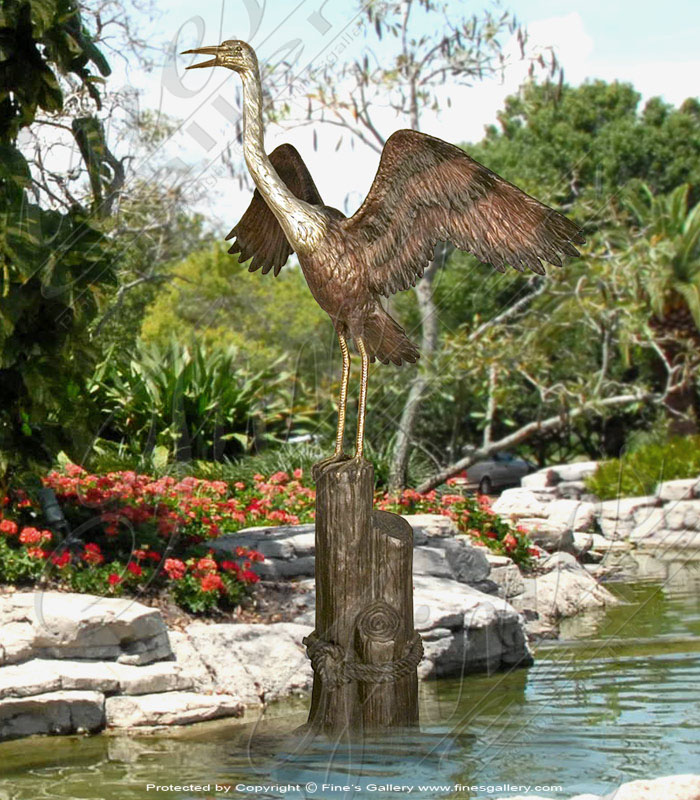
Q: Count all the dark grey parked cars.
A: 1